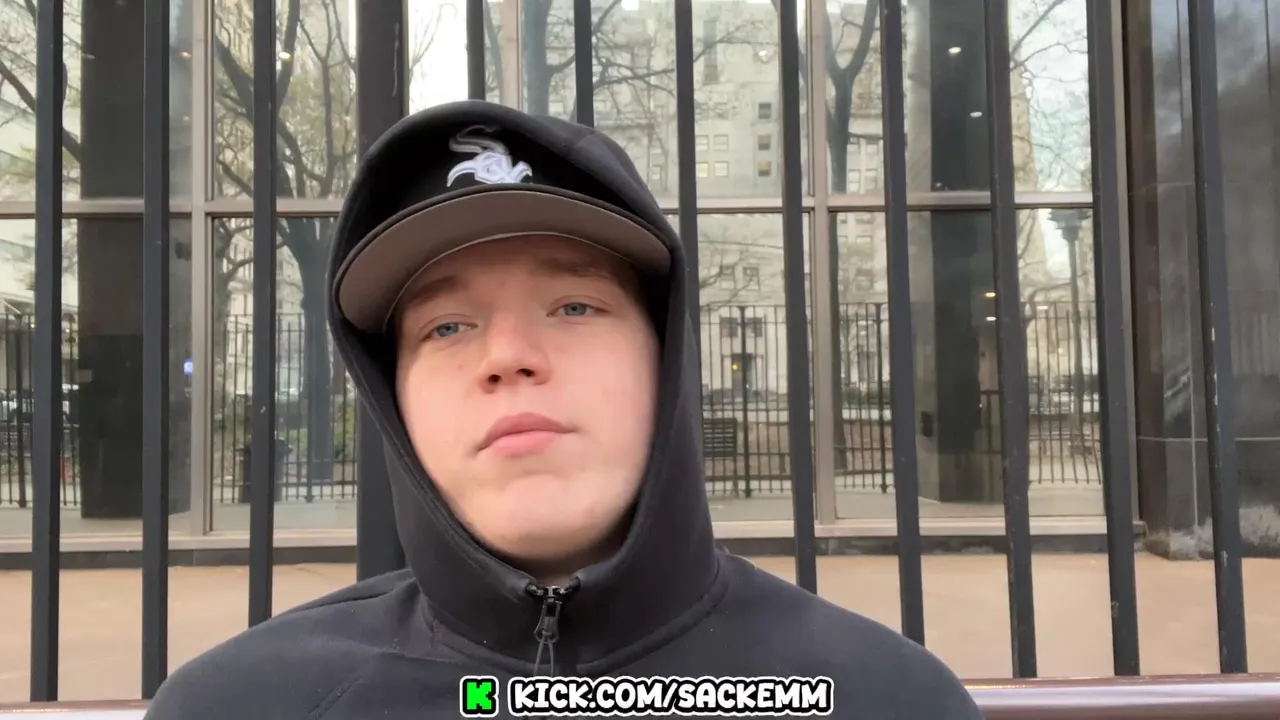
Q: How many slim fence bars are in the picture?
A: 11